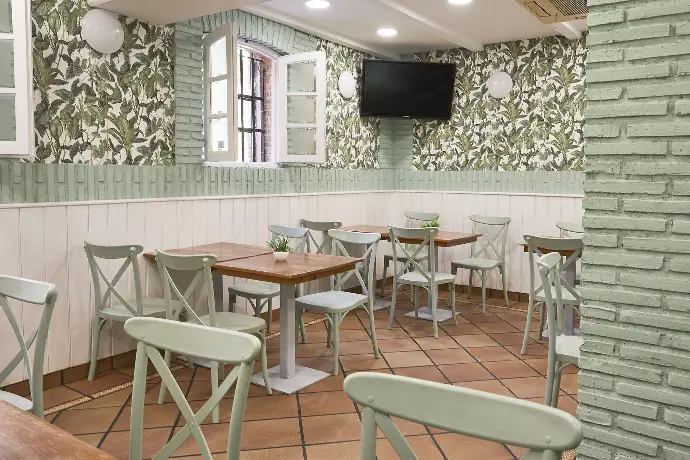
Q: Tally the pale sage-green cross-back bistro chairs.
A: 14